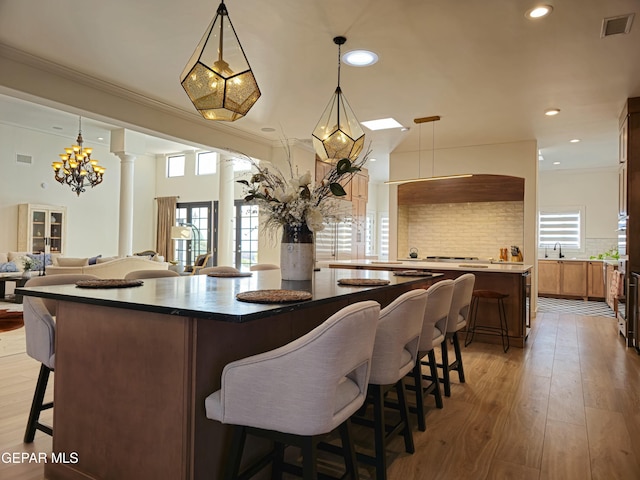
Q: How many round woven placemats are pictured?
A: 5